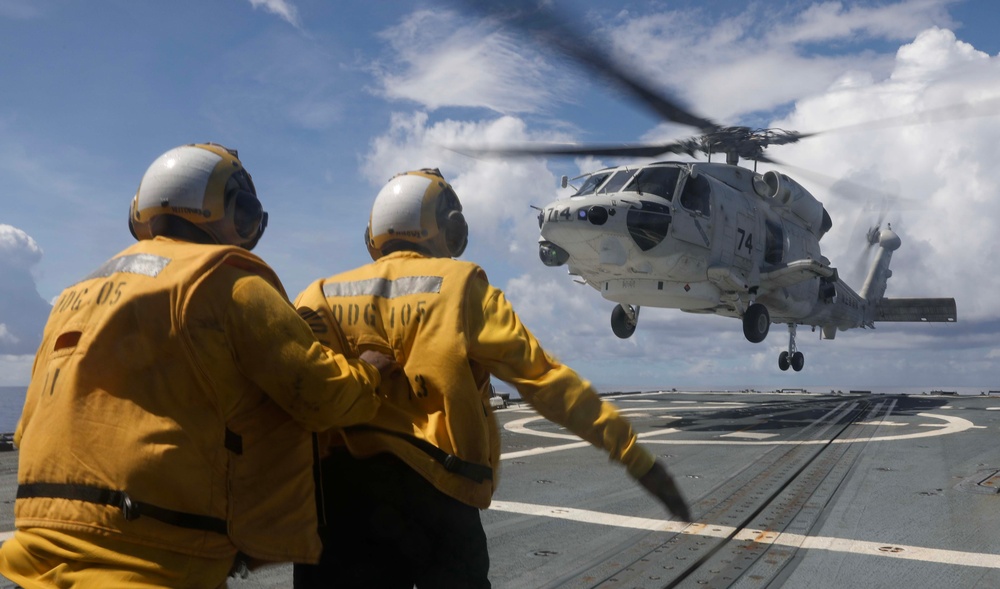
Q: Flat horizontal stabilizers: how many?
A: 1